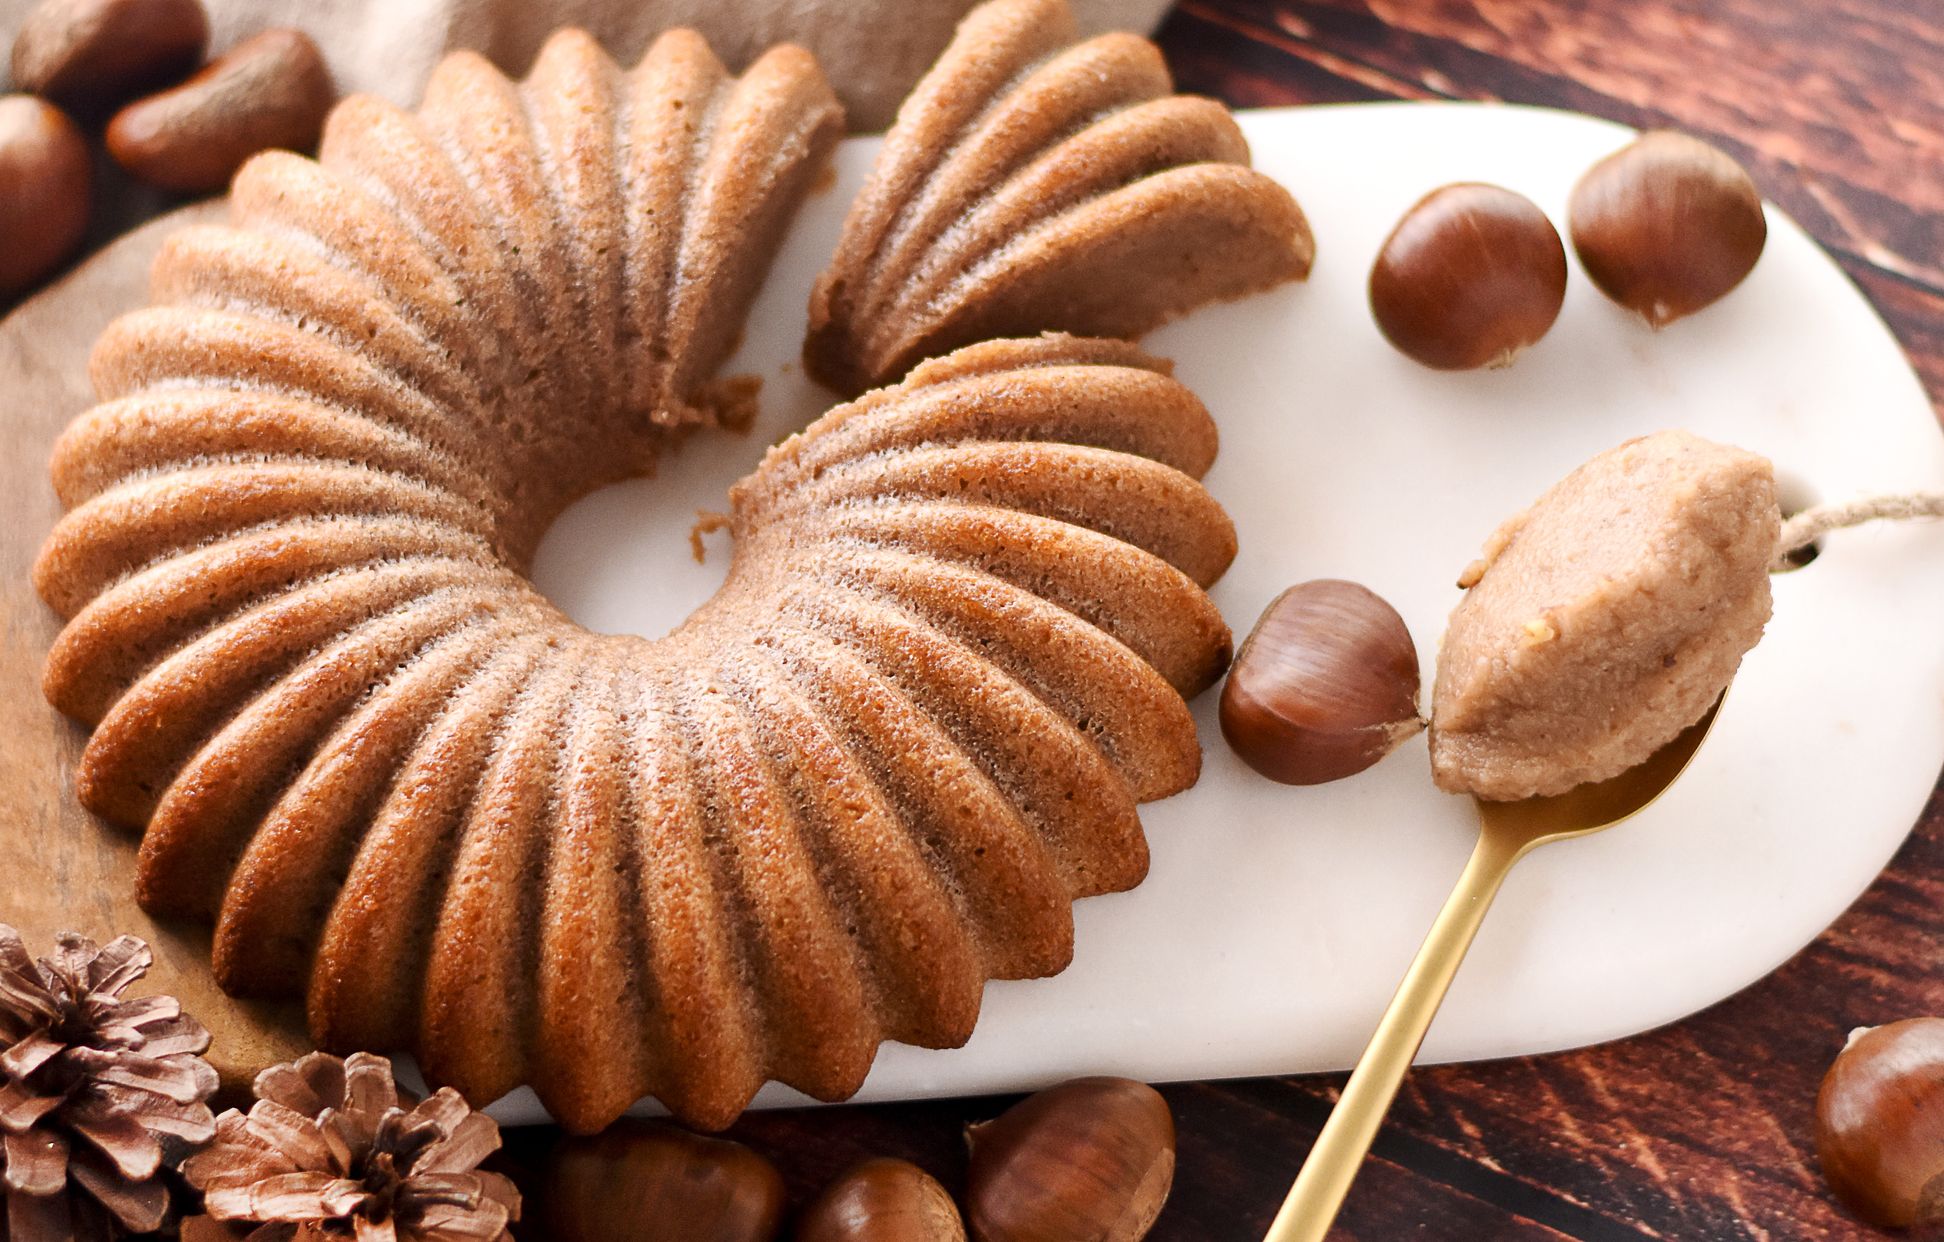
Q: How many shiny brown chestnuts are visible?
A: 10